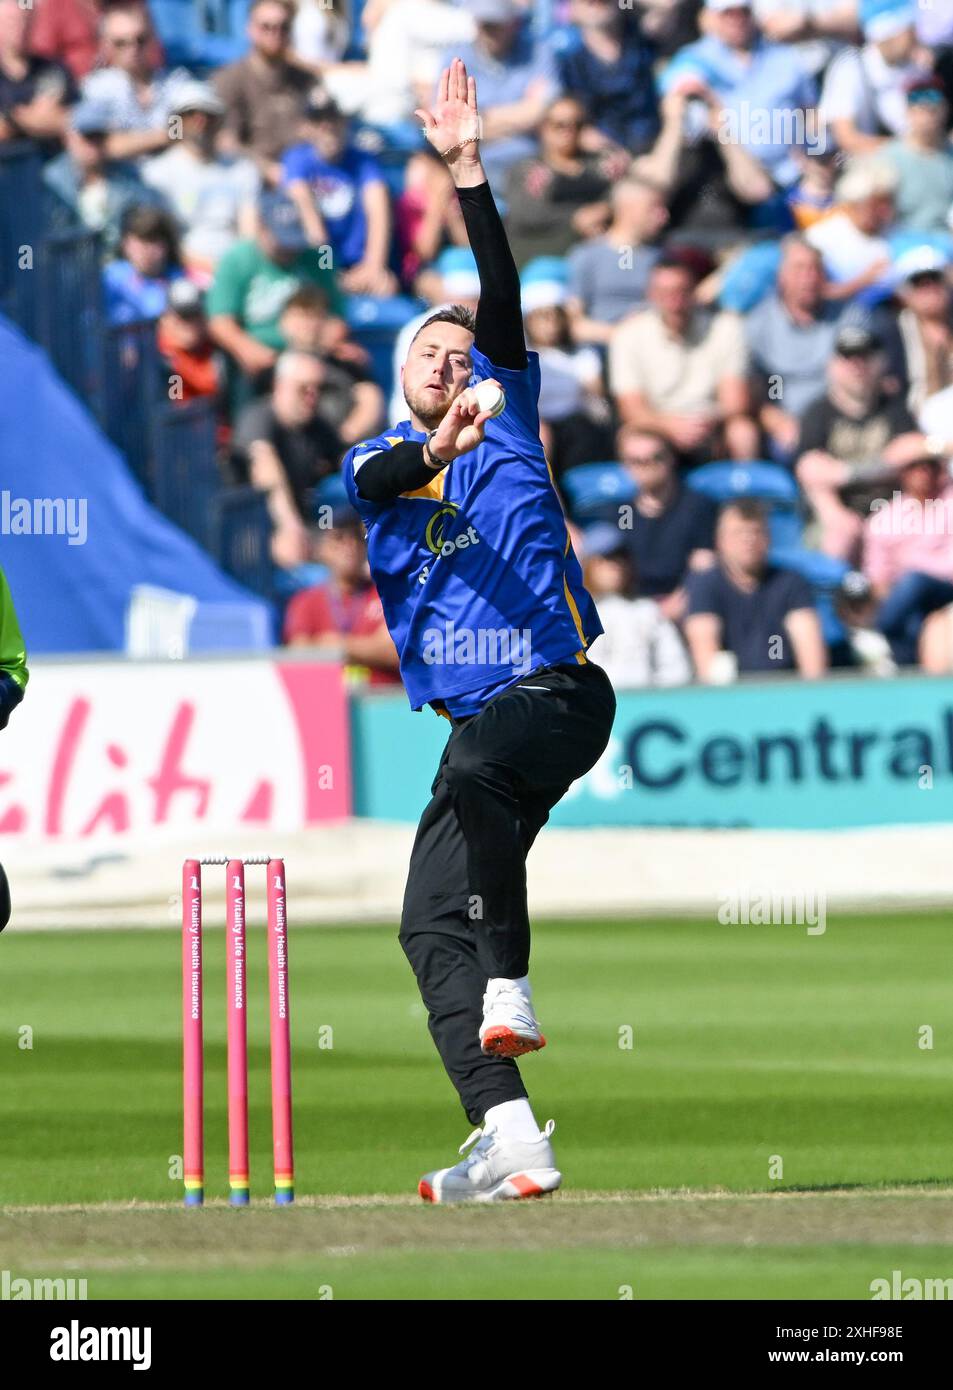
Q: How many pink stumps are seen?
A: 3